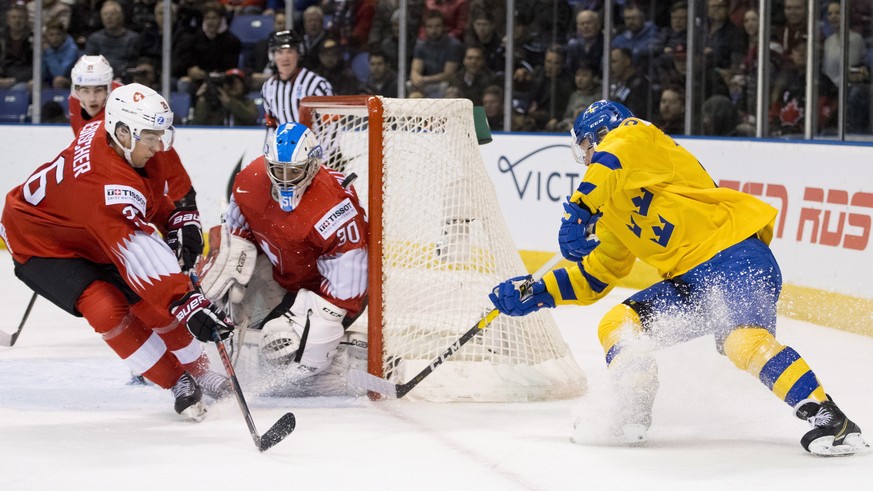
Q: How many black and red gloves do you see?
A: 2